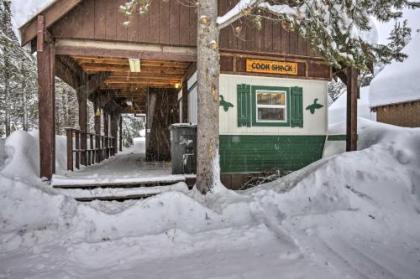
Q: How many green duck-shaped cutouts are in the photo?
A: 2